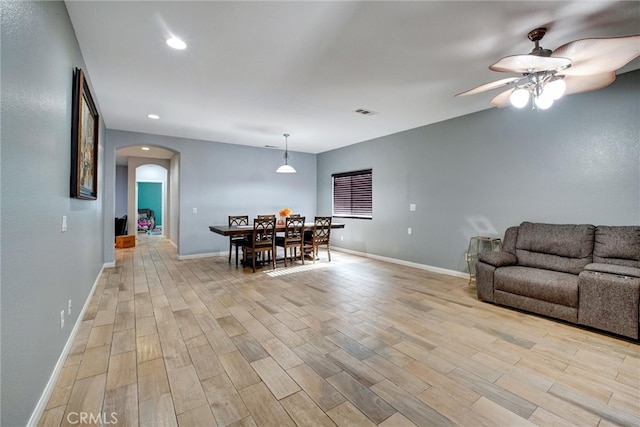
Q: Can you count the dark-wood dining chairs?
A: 6